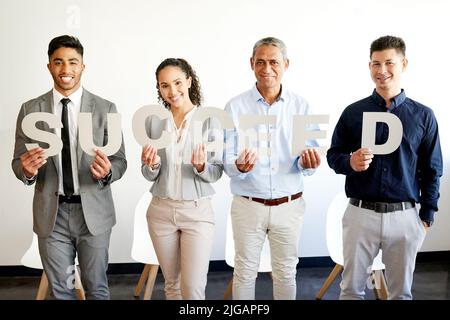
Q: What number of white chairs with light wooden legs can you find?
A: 4